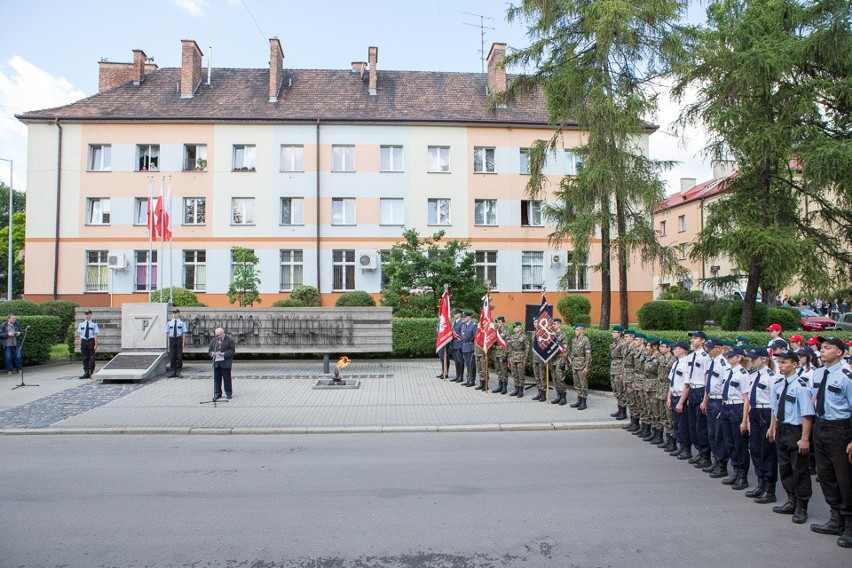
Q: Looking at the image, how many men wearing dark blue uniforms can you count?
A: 3